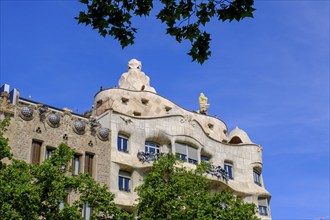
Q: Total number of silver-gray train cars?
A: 0